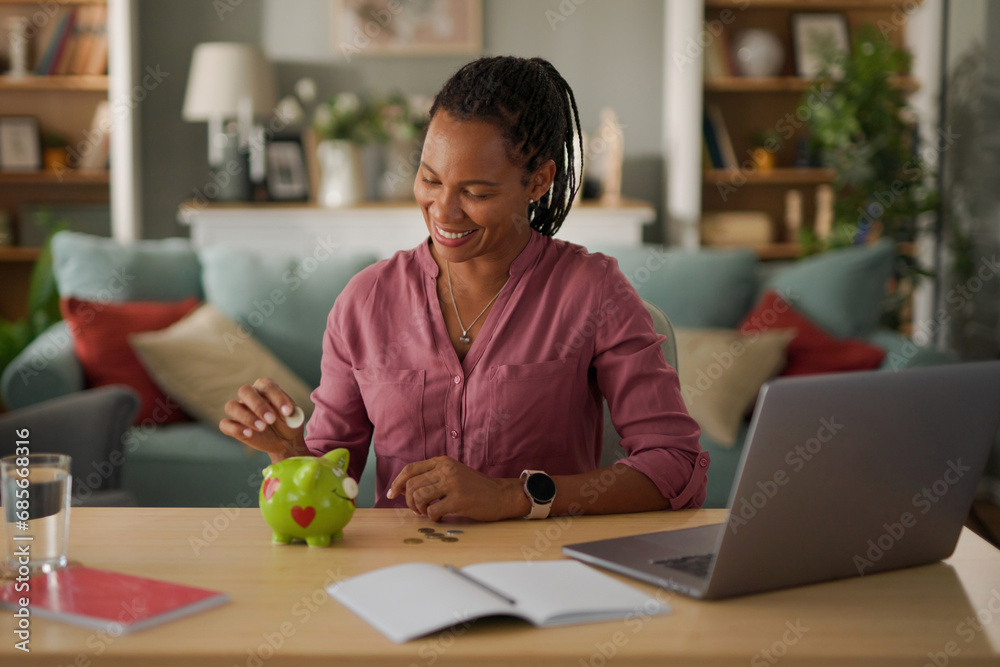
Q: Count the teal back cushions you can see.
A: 4